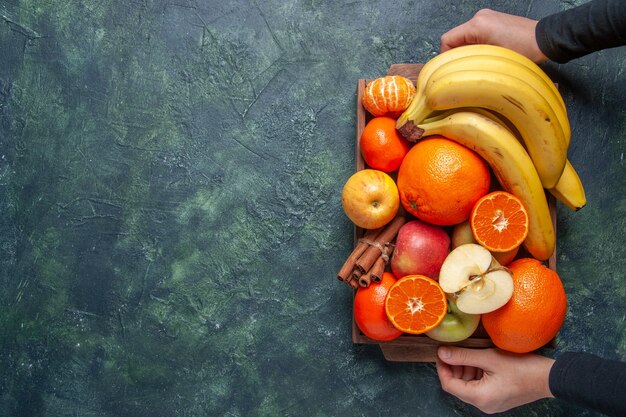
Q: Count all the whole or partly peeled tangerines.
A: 3